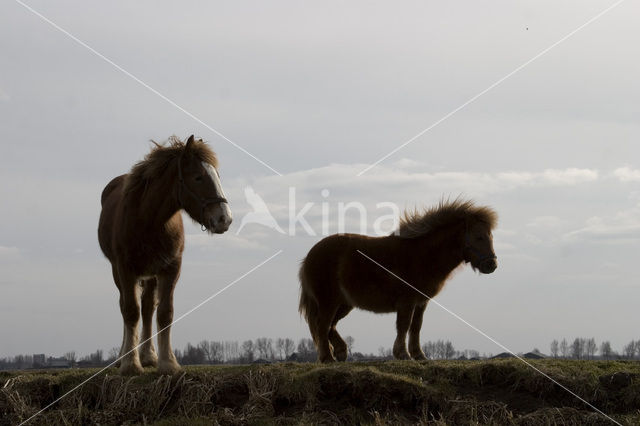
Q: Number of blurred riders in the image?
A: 0